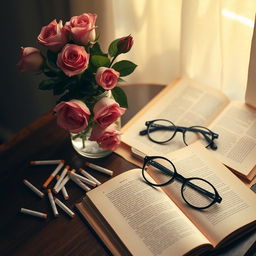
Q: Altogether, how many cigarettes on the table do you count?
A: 13